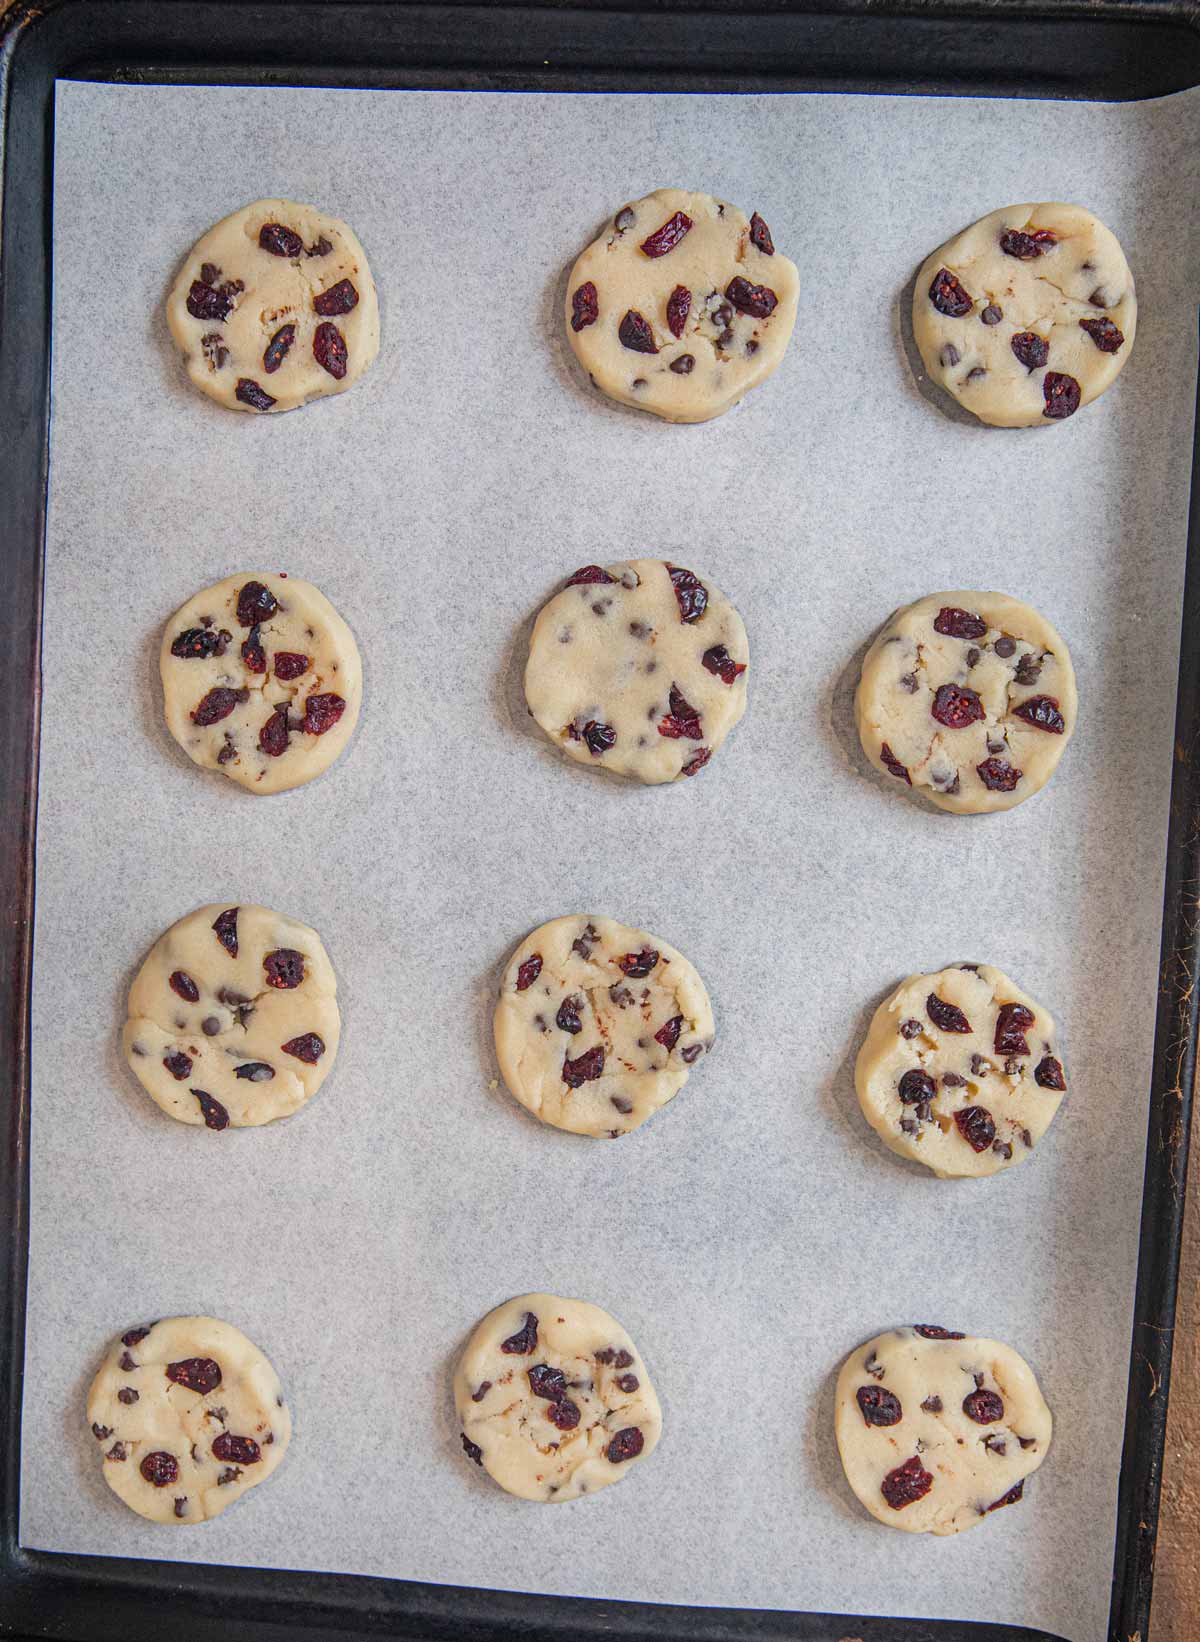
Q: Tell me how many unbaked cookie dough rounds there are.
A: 12